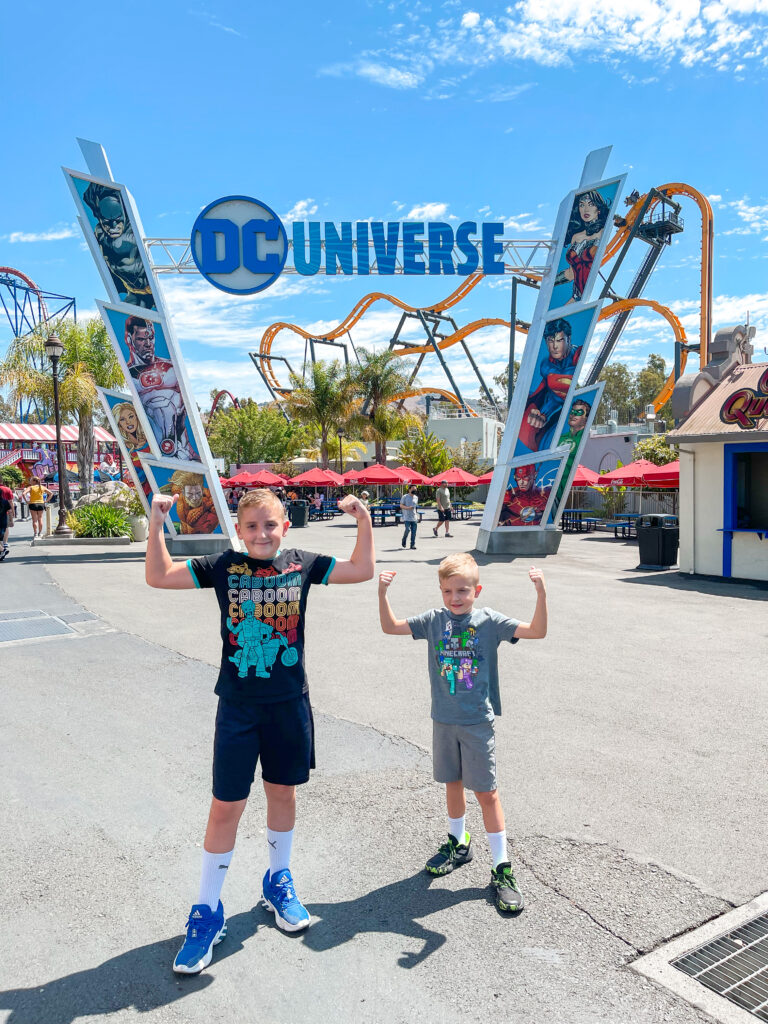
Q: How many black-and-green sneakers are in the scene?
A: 2